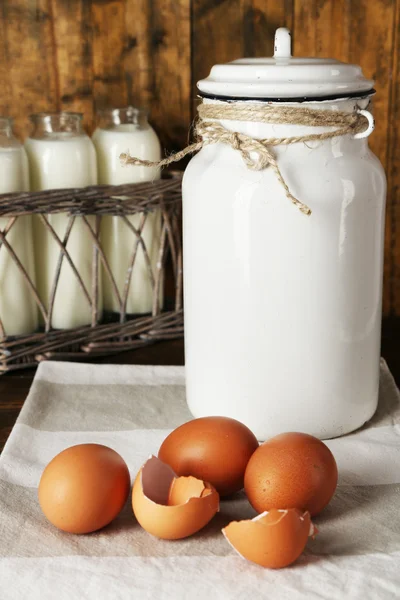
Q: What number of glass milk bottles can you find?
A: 3